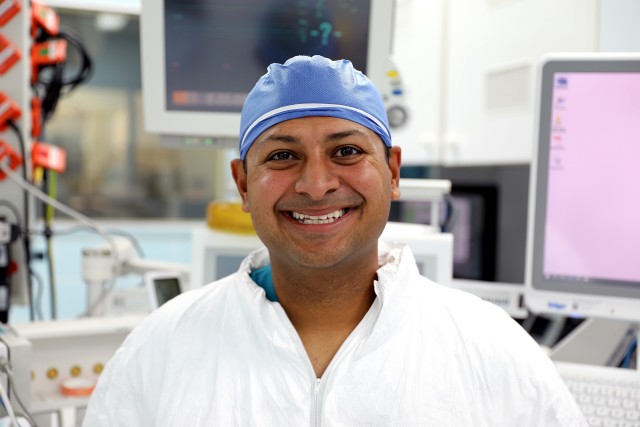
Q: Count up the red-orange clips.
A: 8